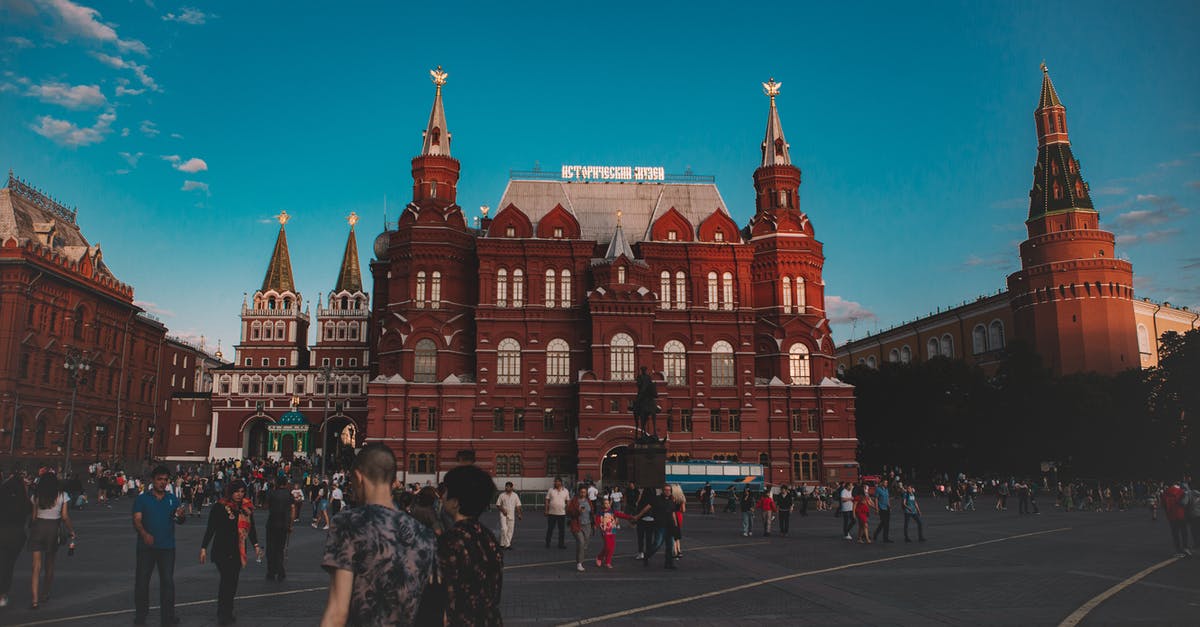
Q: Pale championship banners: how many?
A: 0